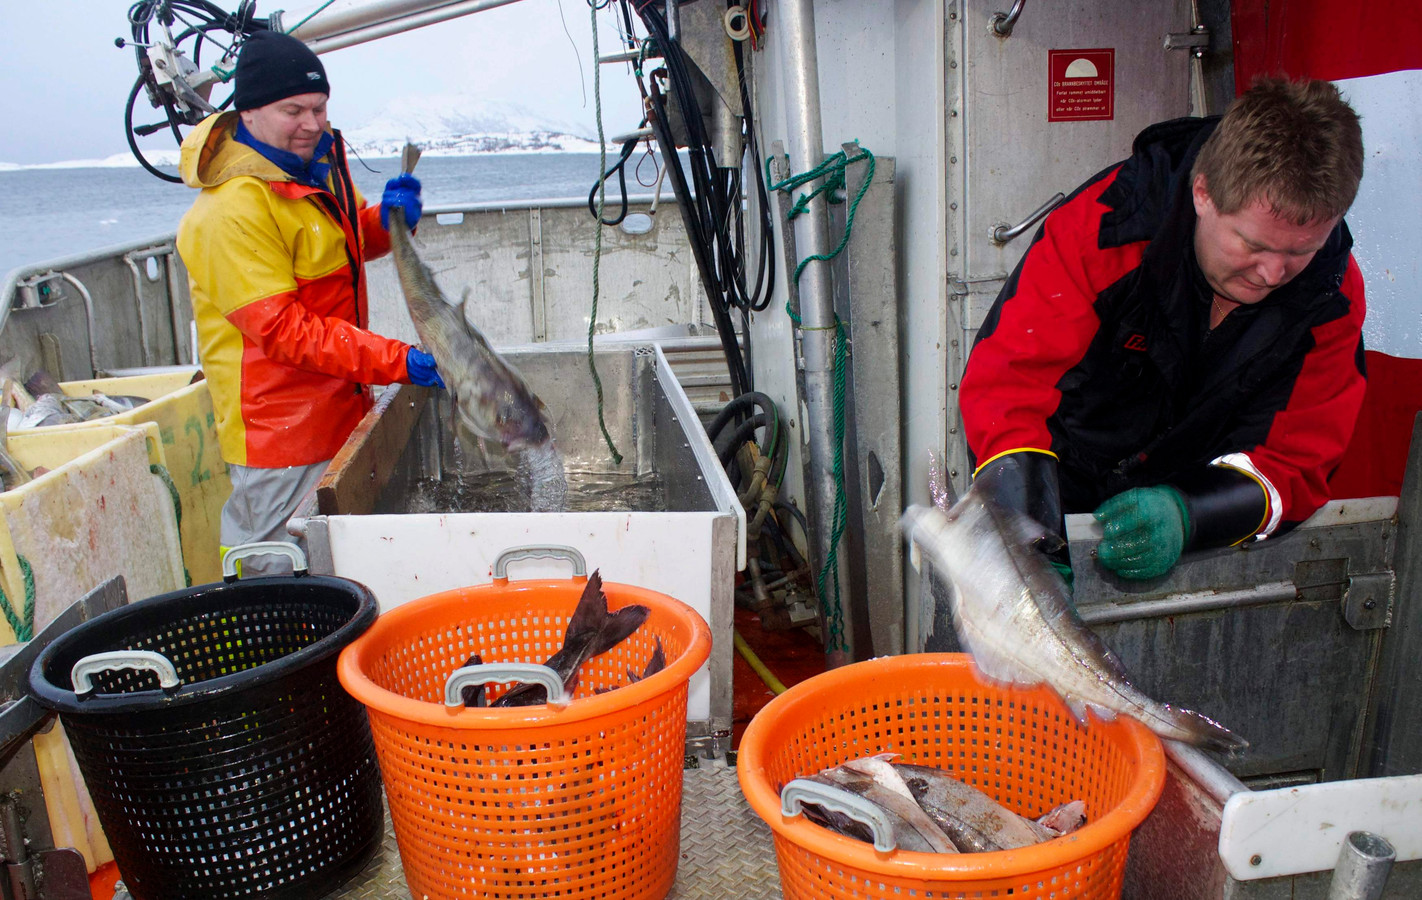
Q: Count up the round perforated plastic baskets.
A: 3